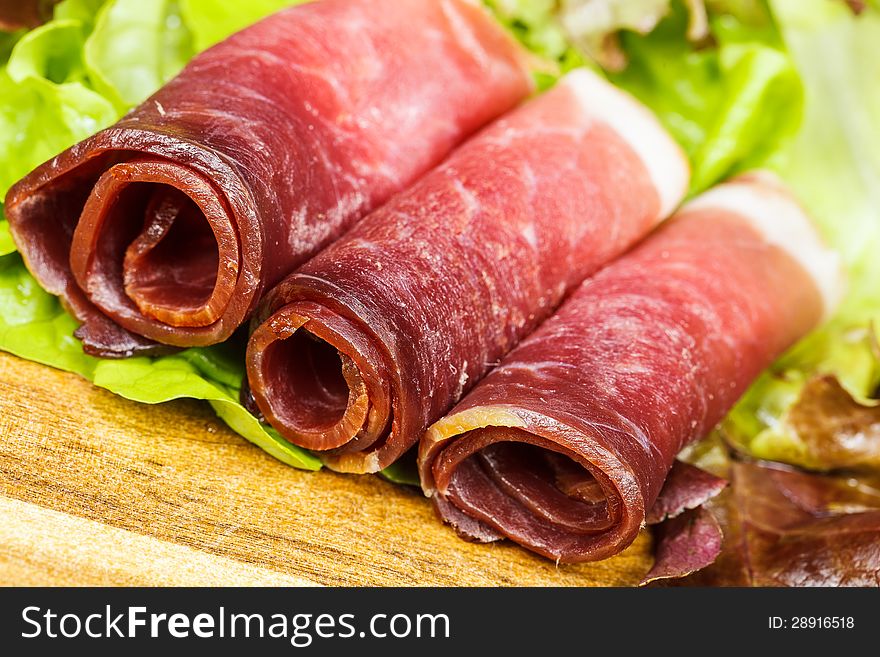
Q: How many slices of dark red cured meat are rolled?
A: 3